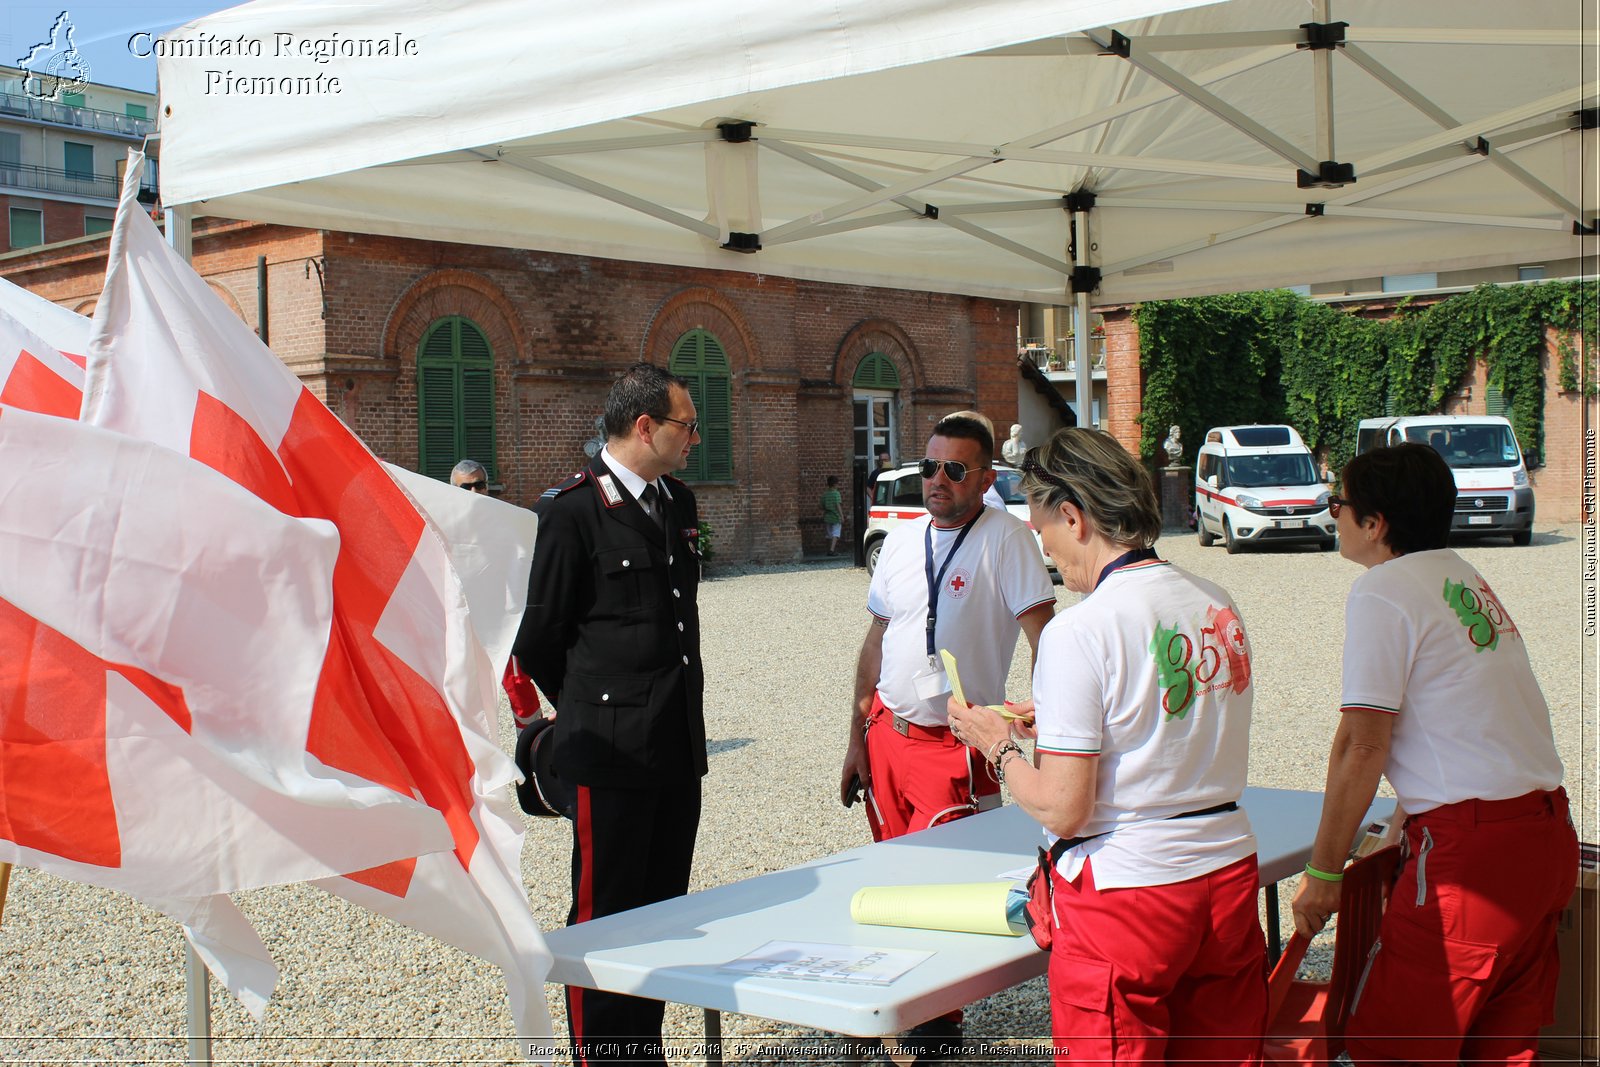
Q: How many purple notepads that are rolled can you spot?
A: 0